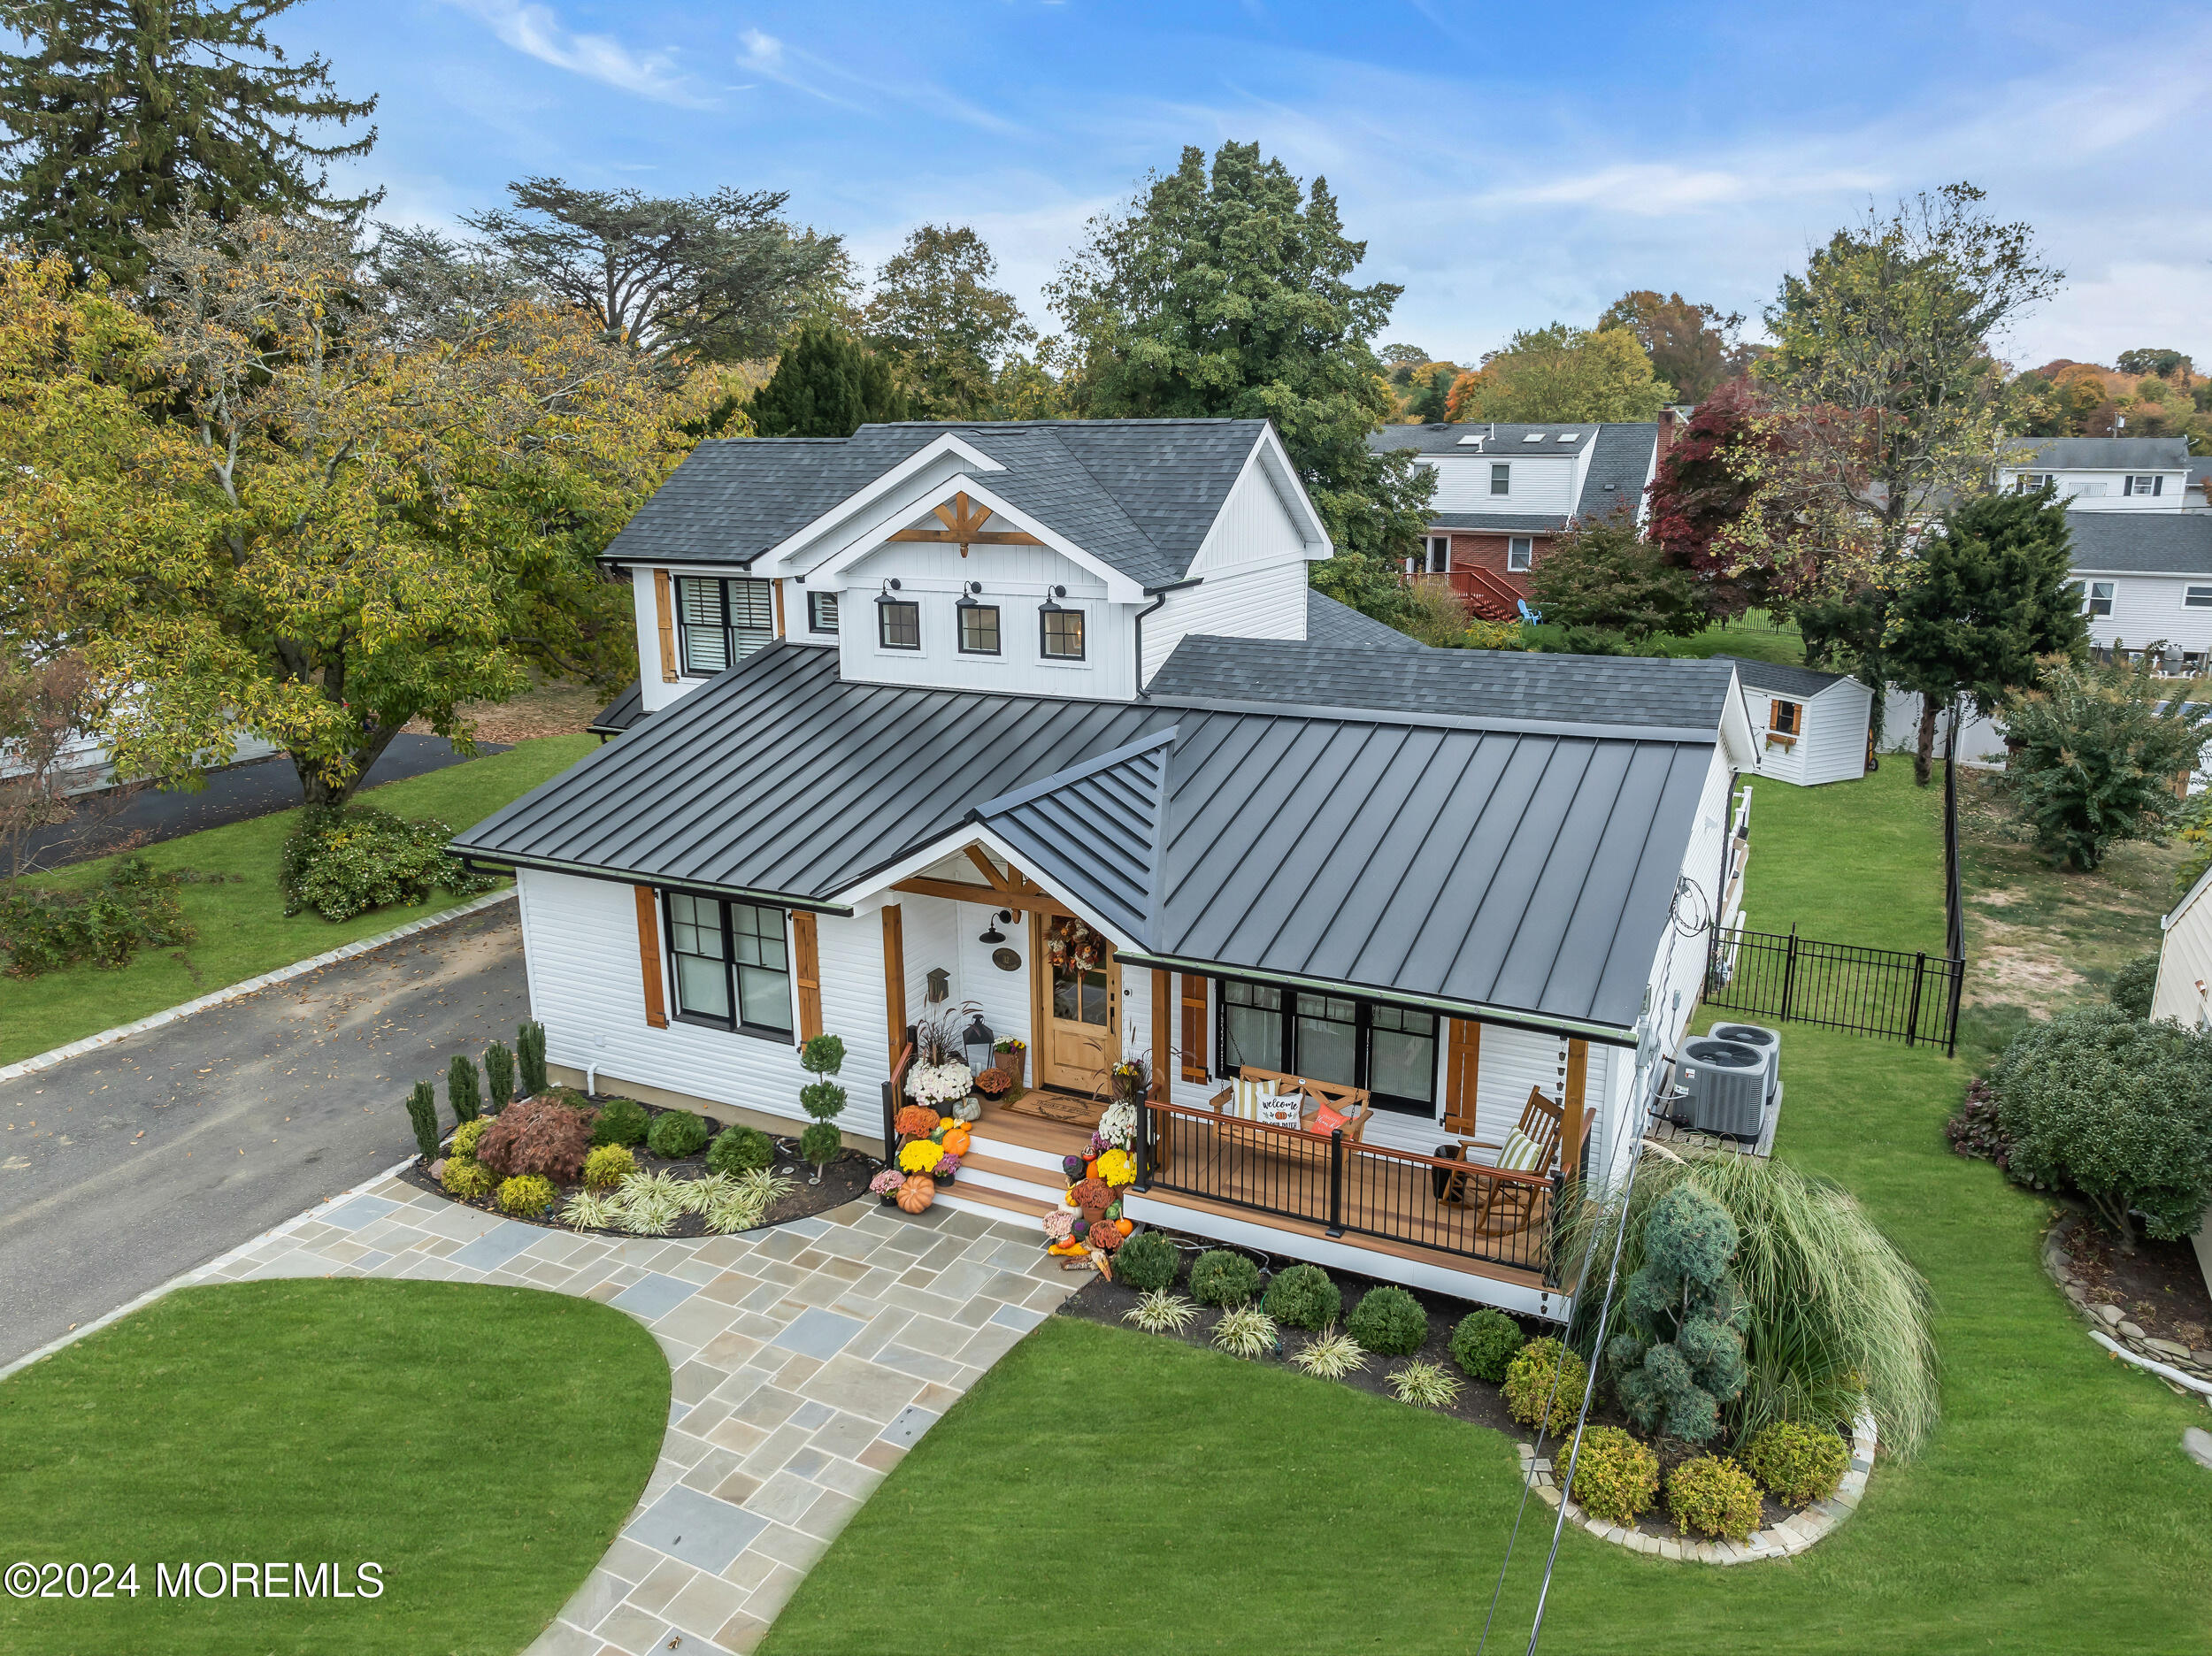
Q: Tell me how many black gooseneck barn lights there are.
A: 4